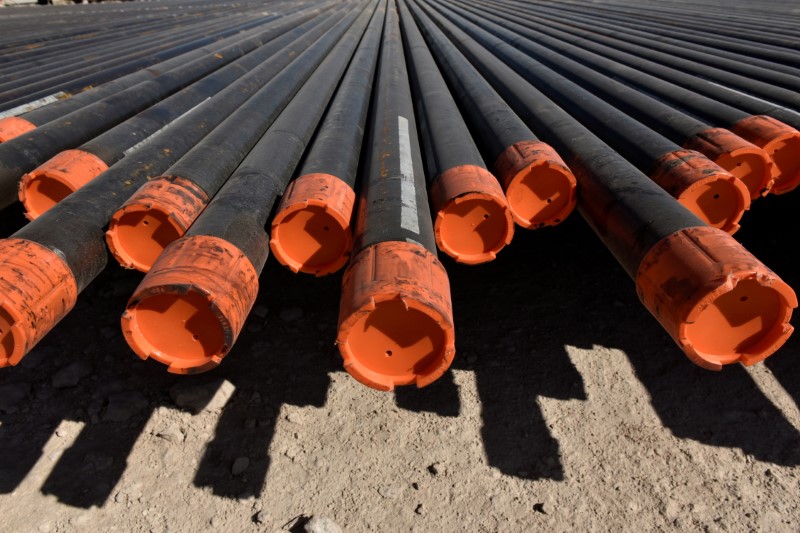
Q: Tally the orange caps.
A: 13